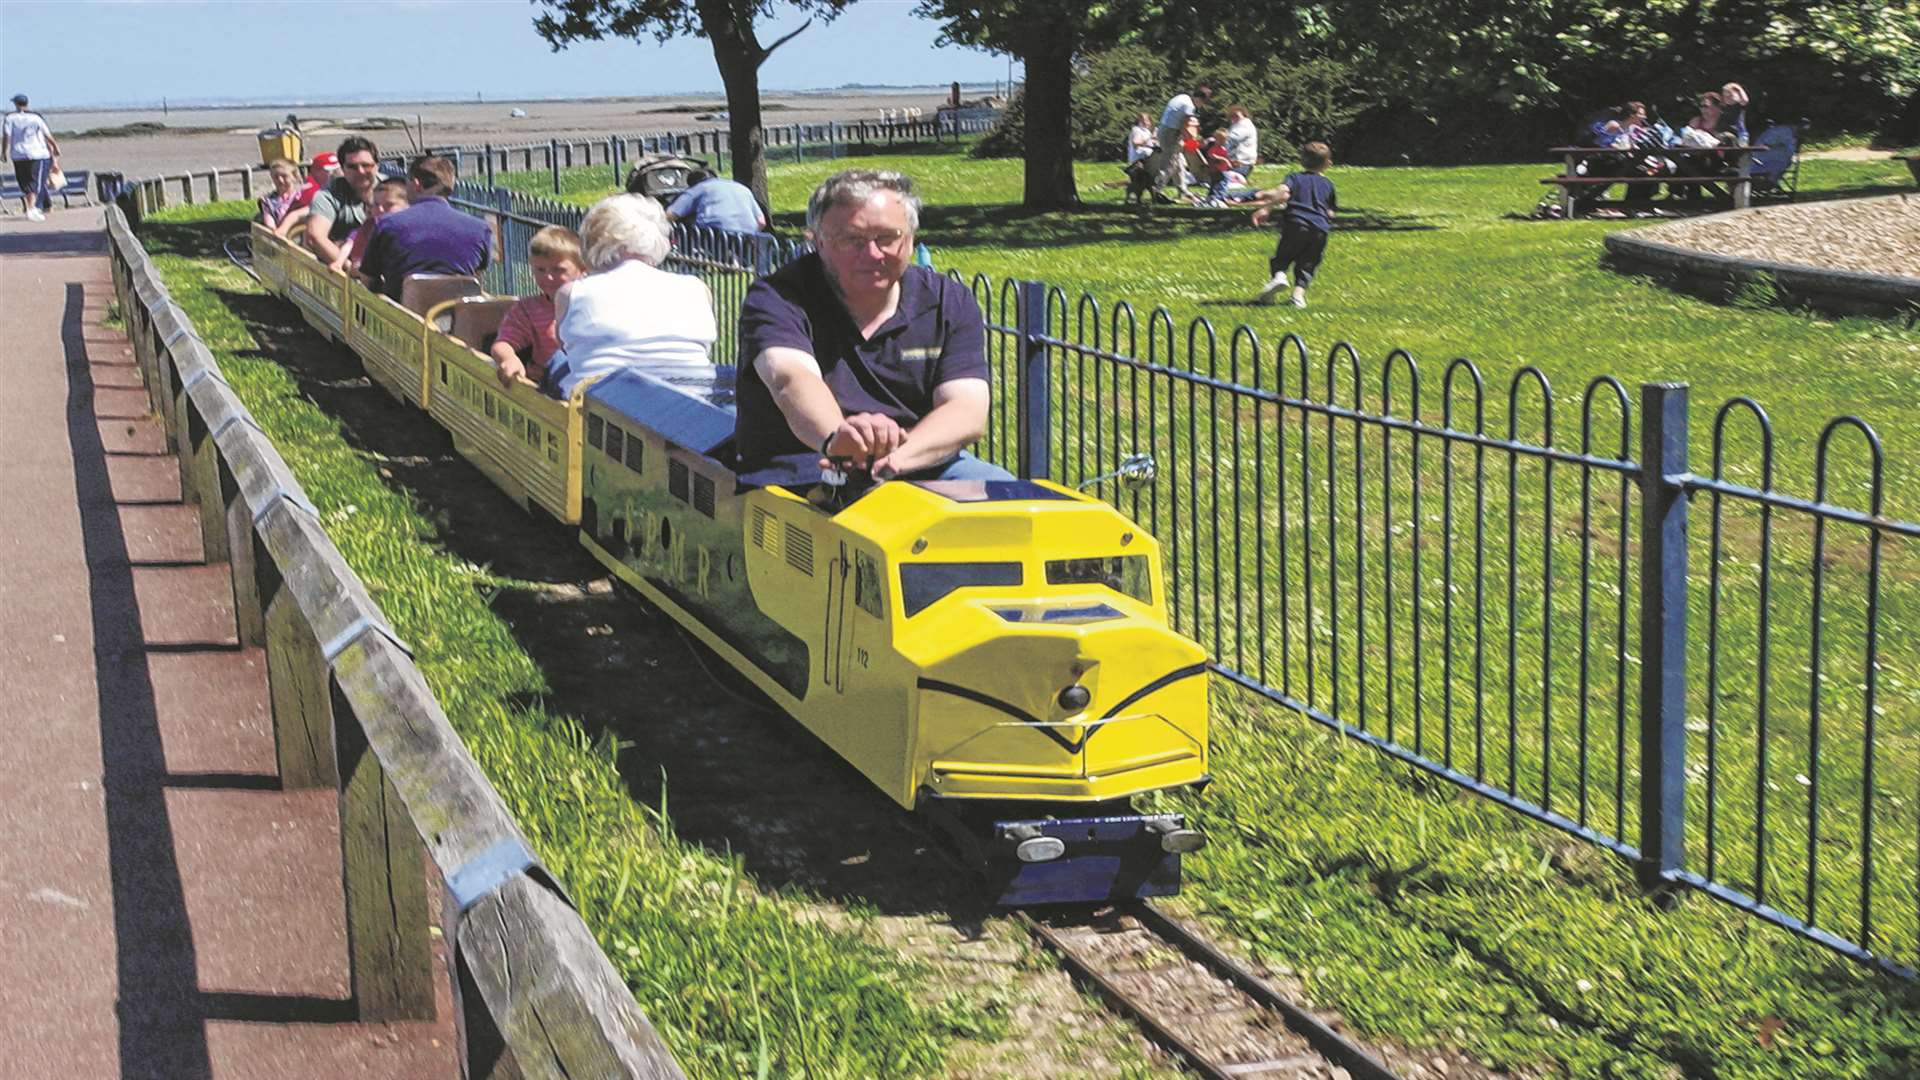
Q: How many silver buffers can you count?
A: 2